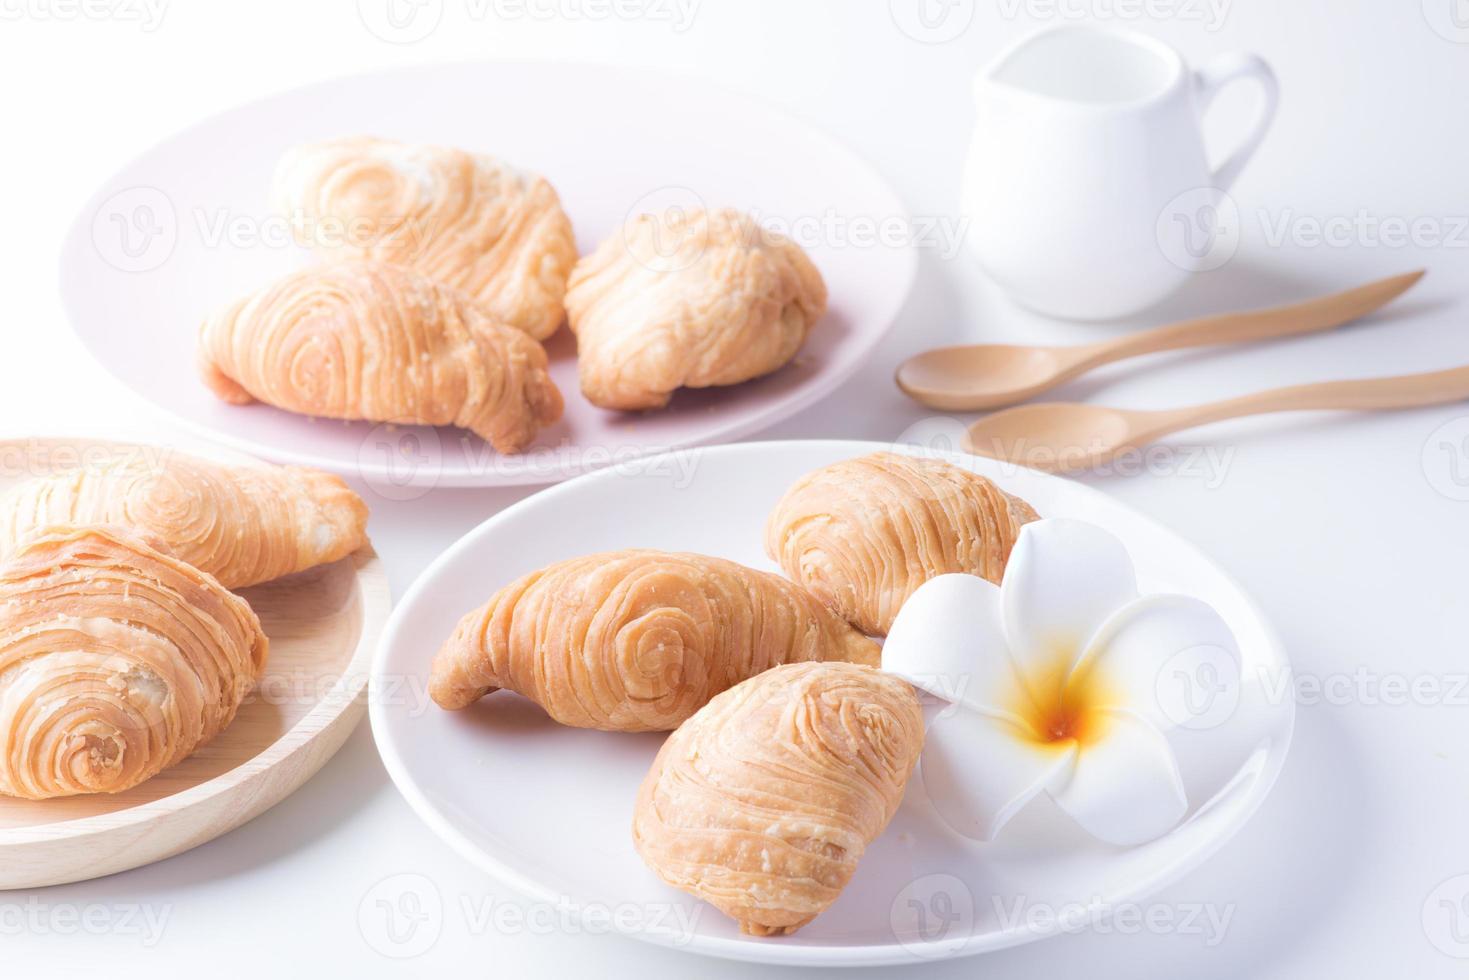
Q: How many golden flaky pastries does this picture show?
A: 8